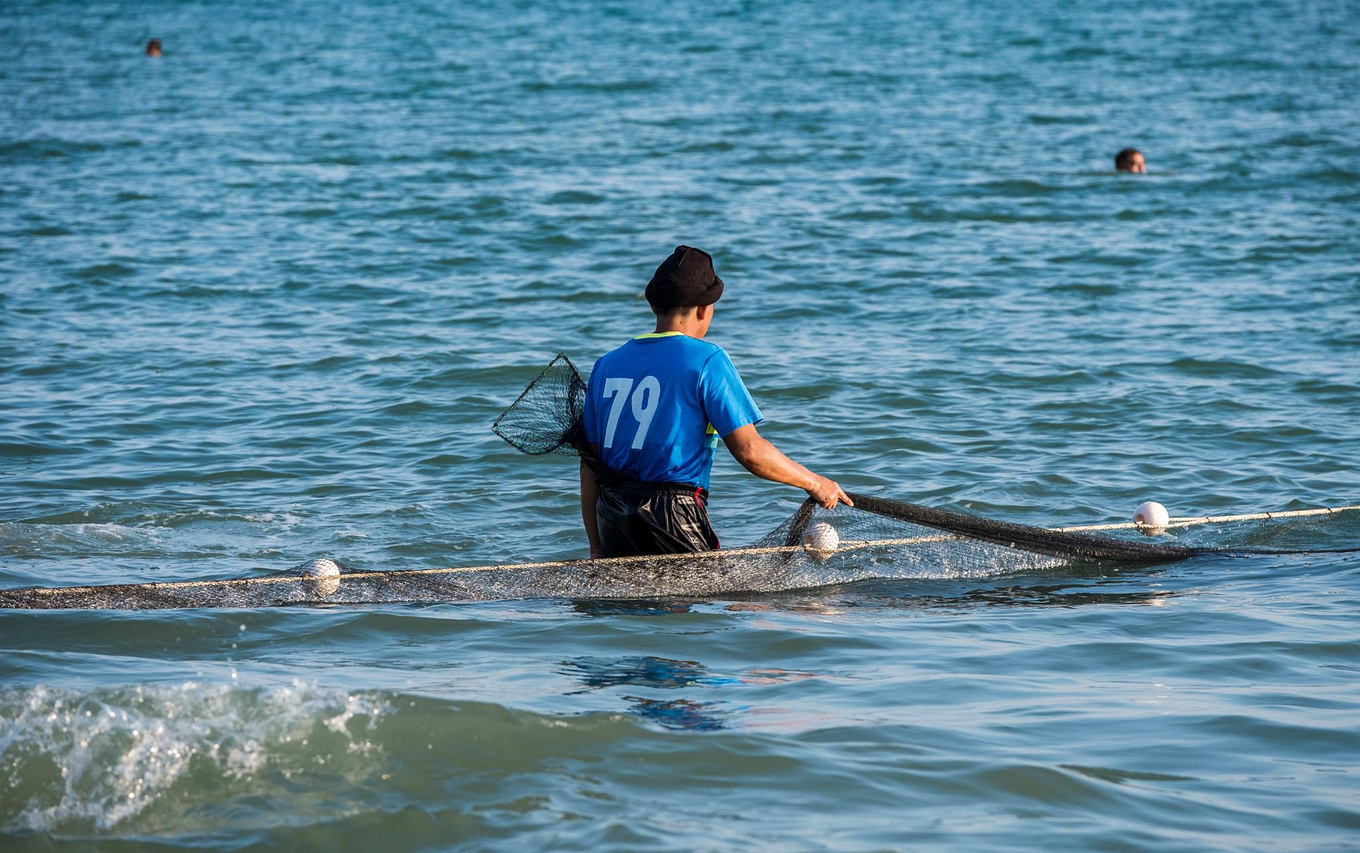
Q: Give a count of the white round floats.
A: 3